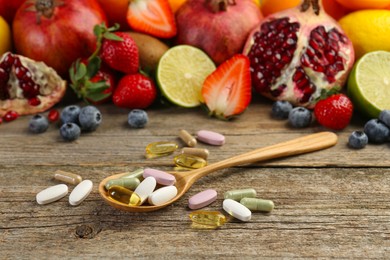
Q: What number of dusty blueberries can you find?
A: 10